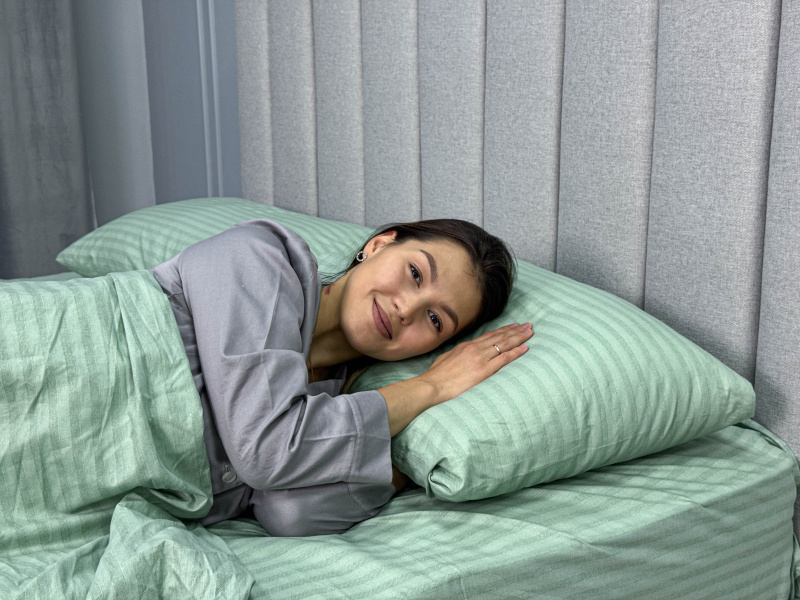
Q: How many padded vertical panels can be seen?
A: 9